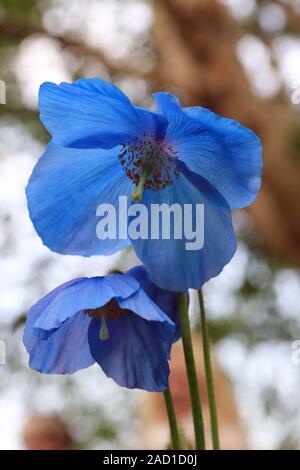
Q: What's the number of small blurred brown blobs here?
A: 1